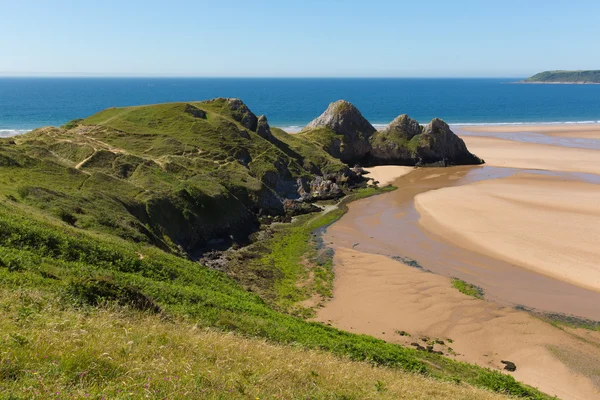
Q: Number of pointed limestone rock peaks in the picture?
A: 3